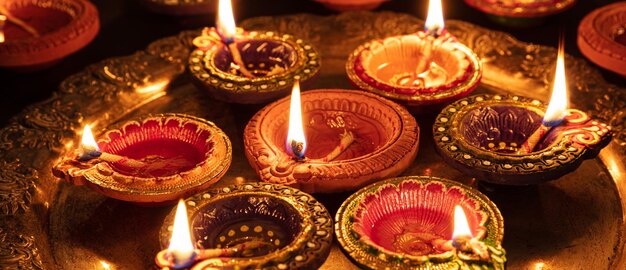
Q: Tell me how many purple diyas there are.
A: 3